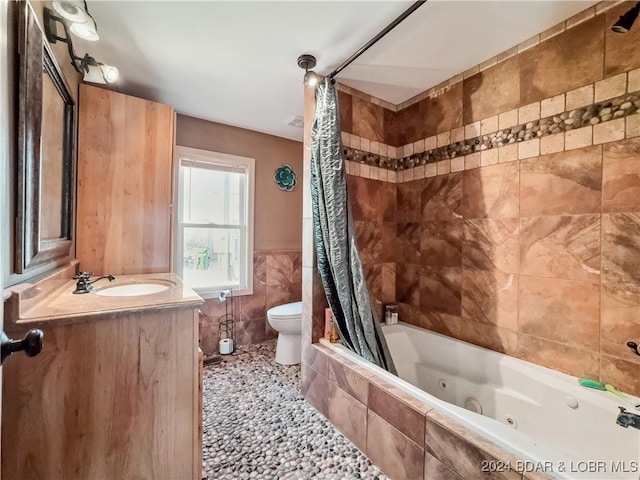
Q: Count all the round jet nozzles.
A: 2